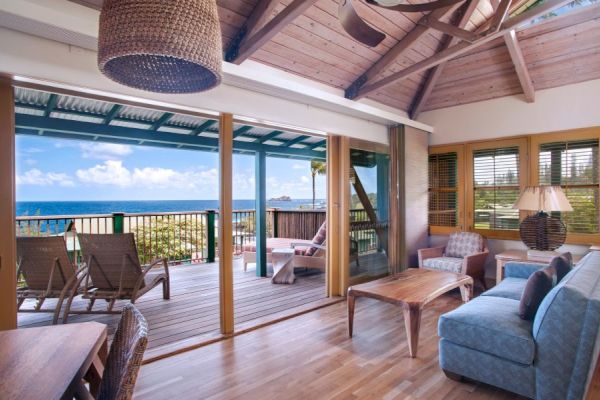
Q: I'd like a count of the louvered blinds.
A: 3